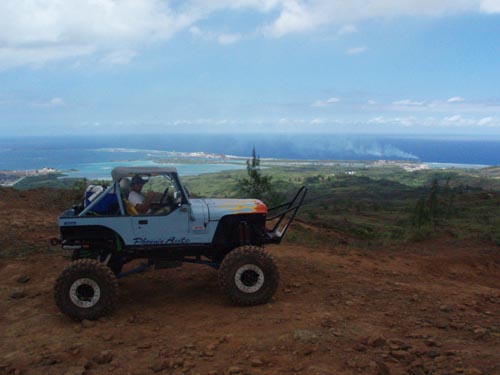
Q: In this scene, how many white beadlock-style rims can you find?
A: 2